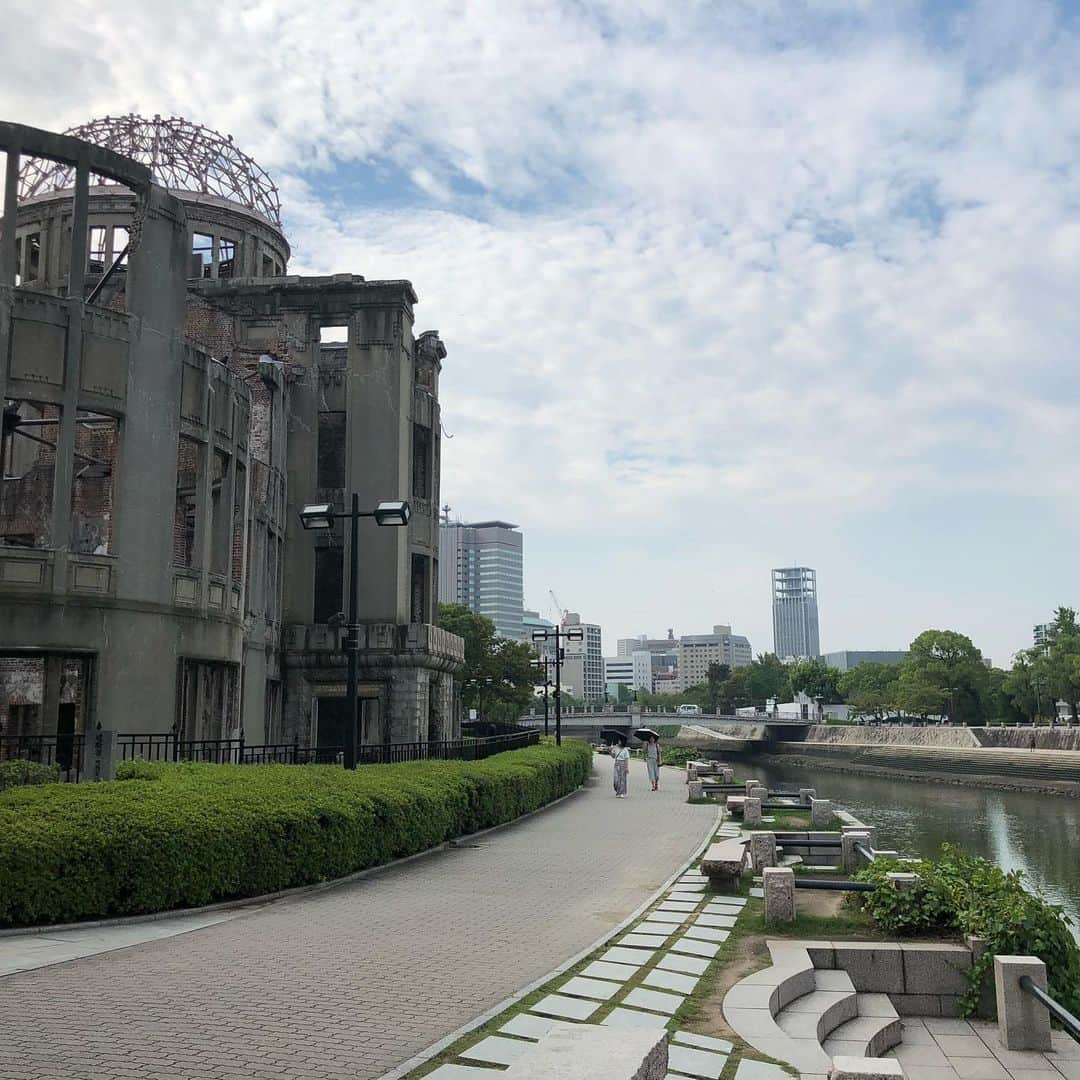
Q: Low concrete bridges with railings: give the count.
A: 1